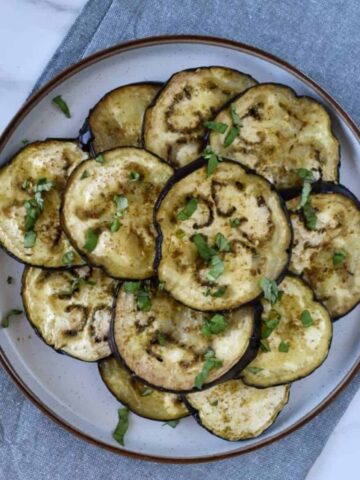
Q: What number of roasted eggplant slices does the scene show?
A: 12